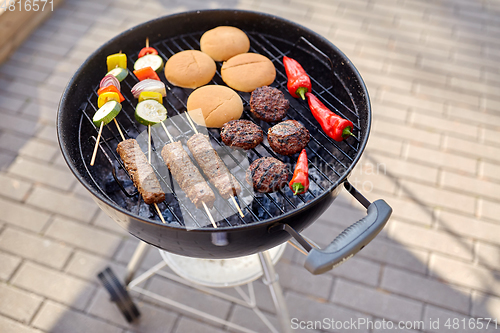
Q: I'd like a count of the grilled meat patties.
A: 4